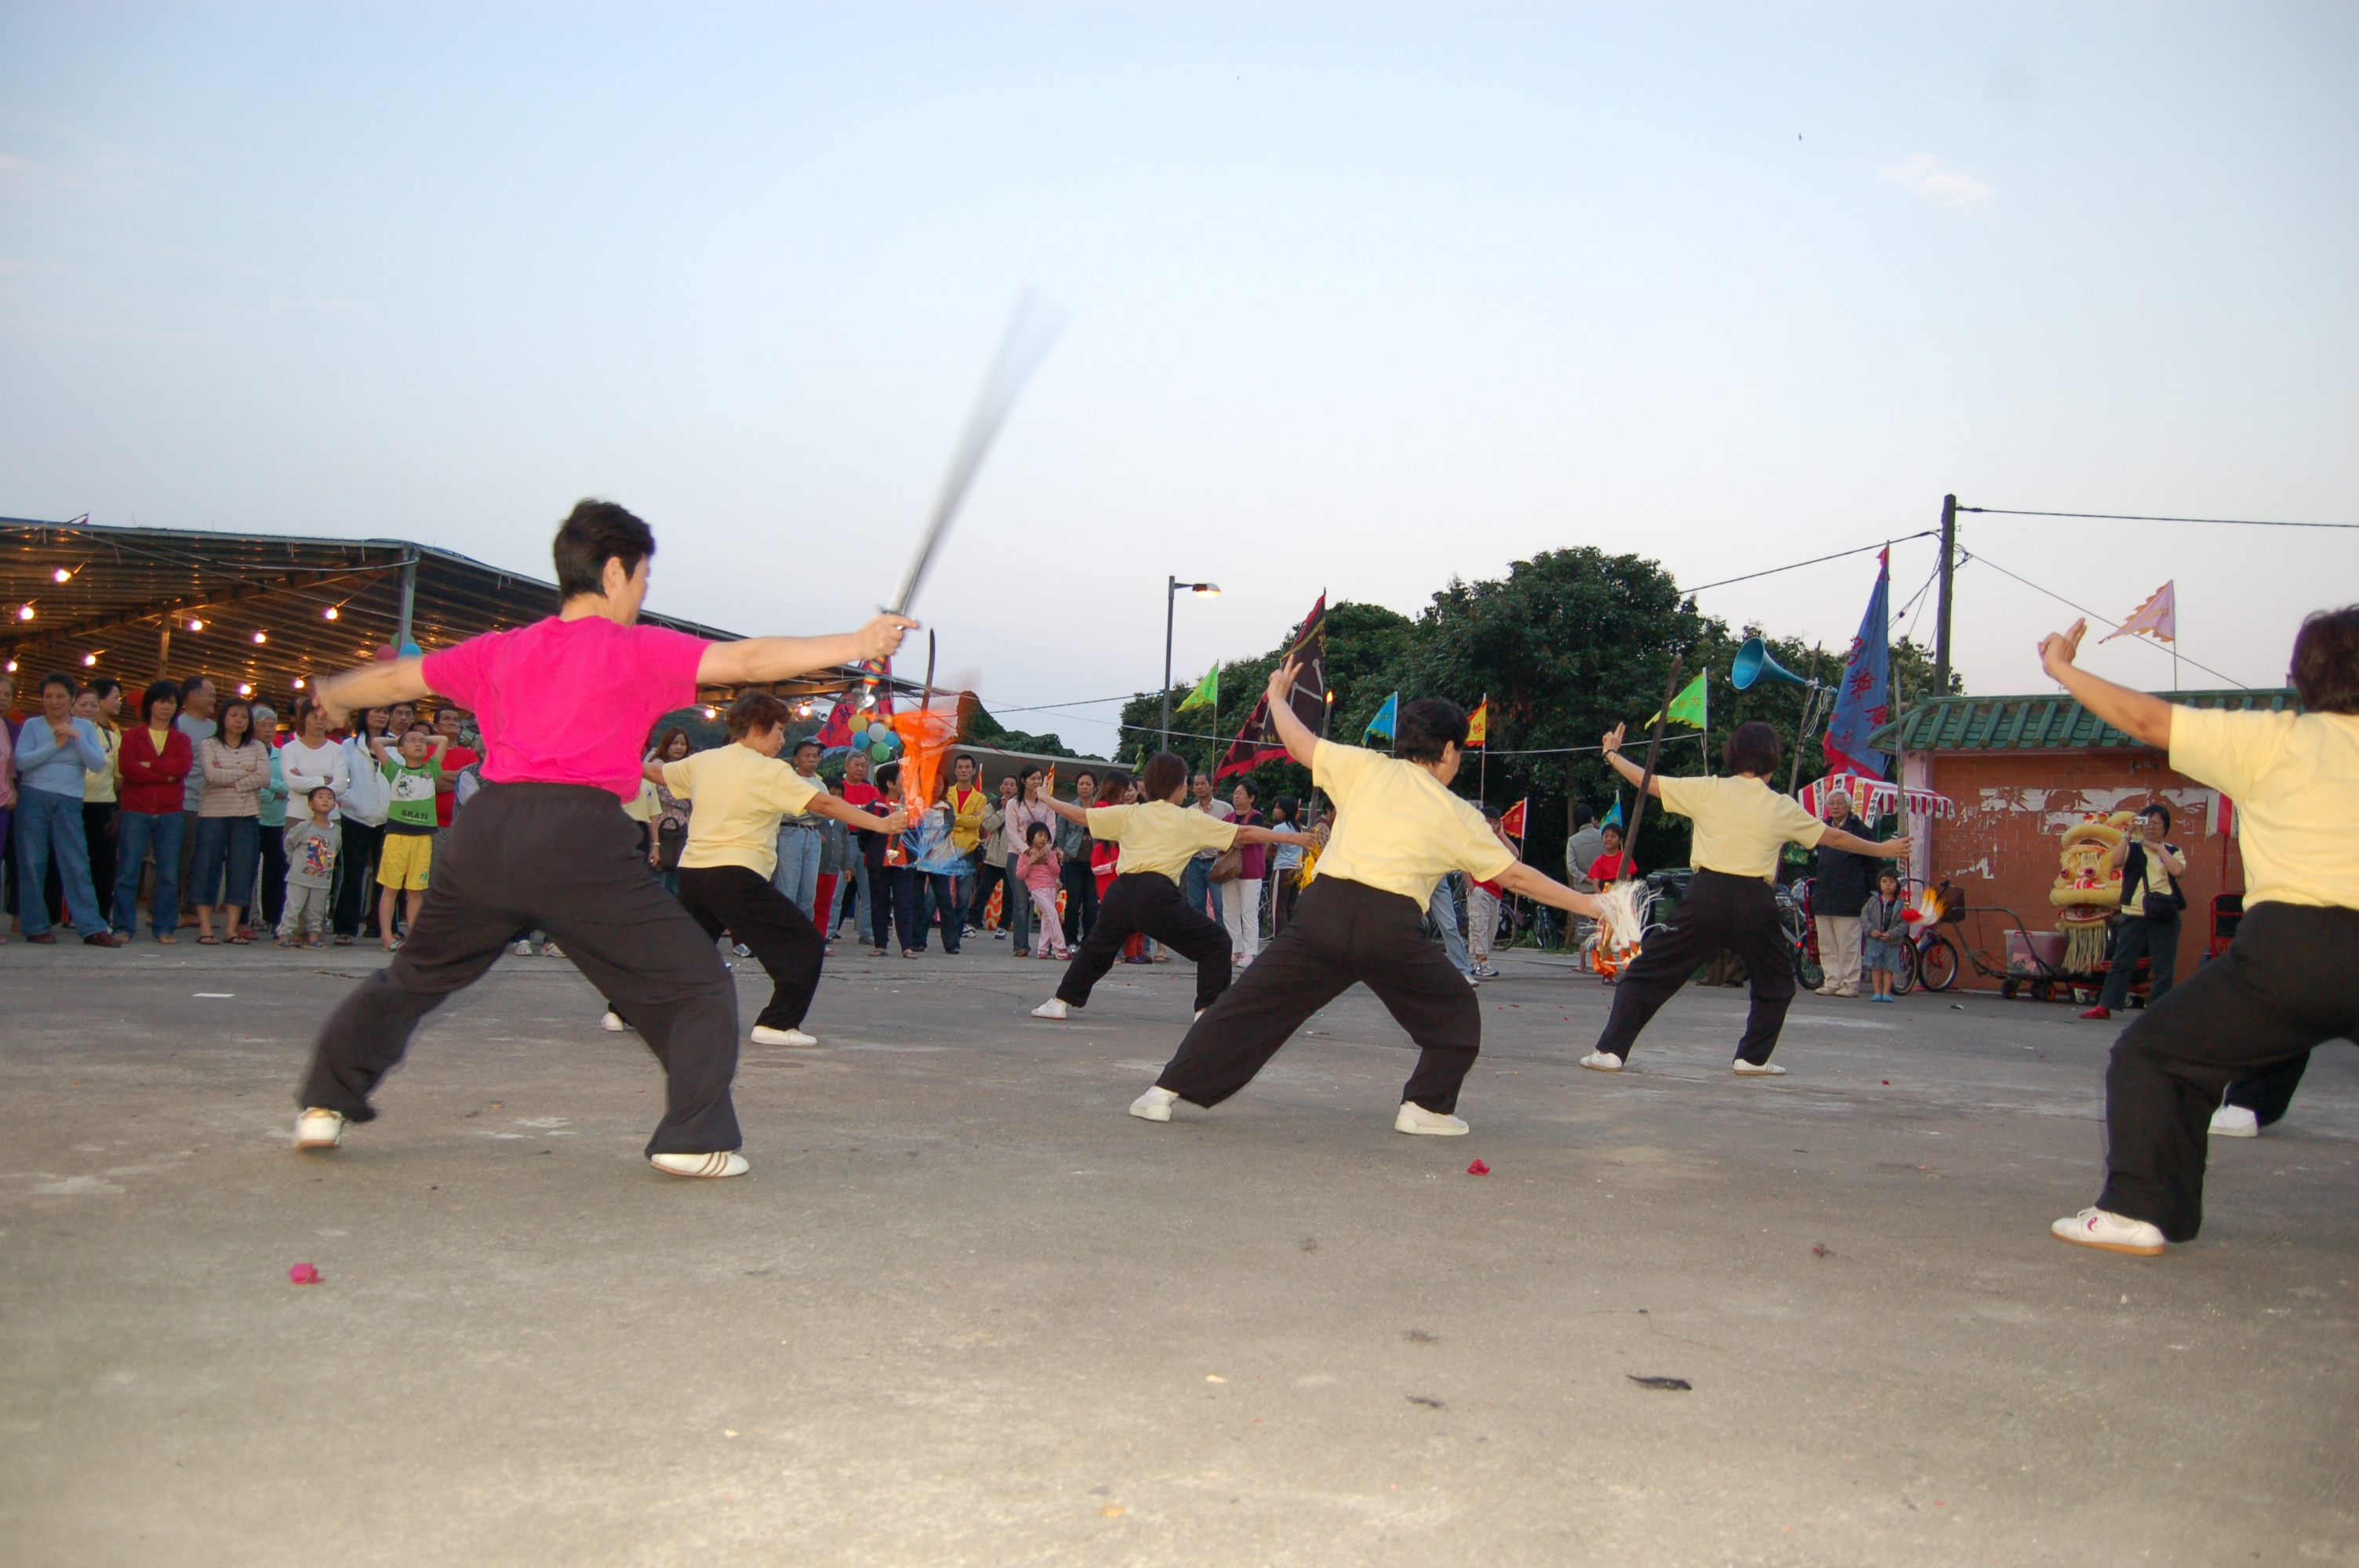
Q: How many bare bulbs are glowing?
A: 11